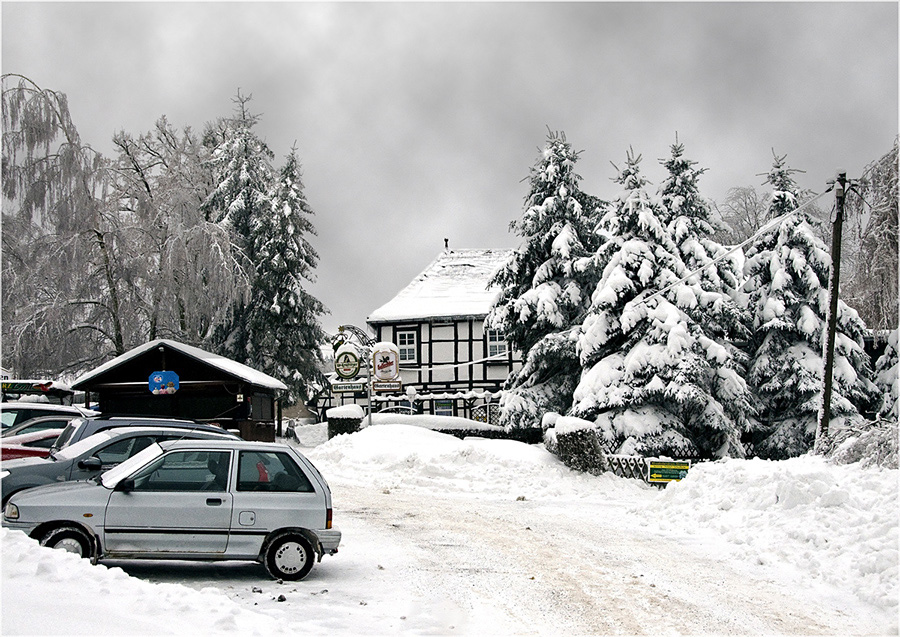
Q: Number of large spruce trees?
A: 6